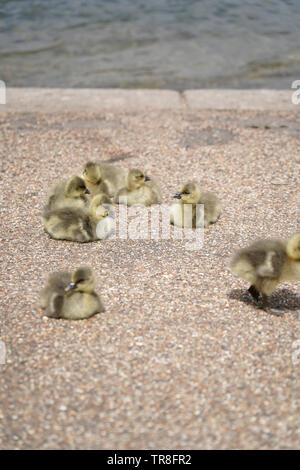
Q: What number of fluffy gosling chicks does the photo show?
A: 7